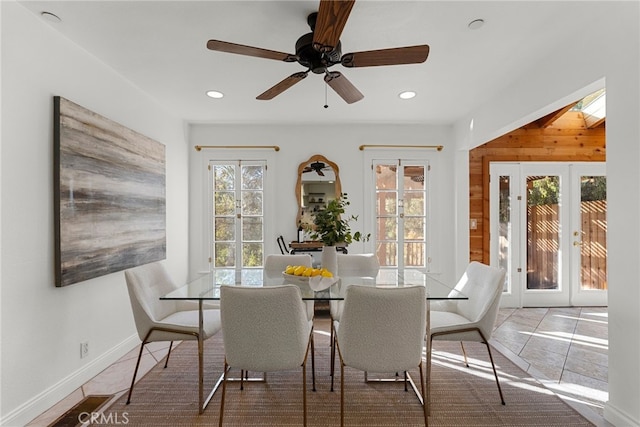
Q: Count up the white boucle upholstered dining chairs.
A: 6